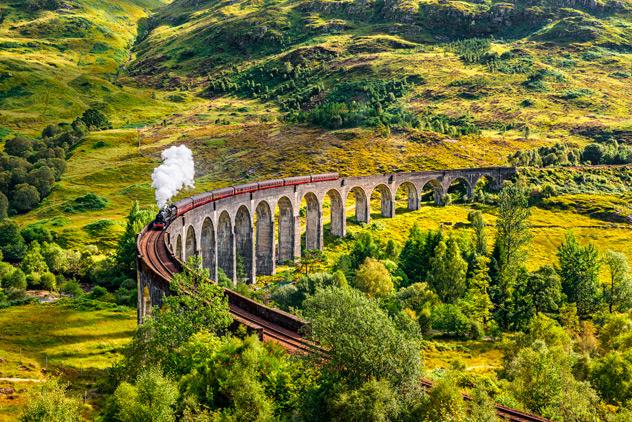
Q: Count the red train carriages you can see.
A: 7